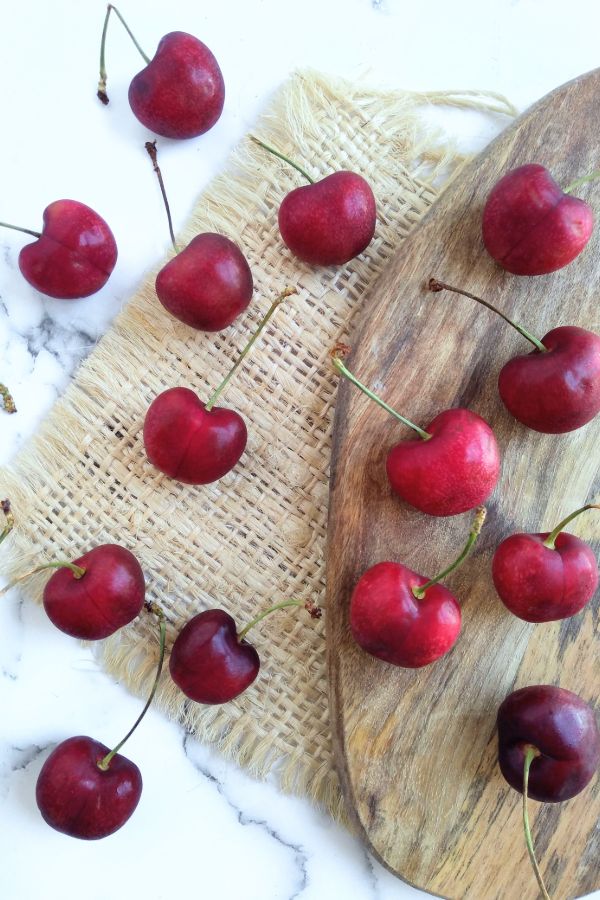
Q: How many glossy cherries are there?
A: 14